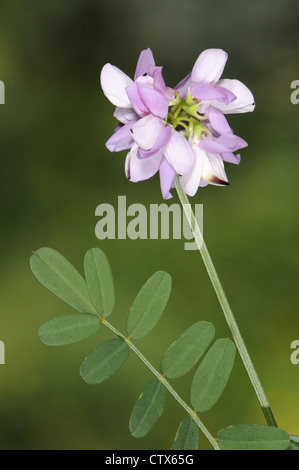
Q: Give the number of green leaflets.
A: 10